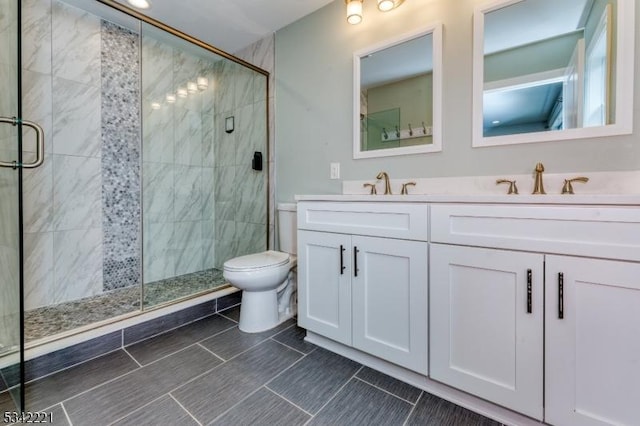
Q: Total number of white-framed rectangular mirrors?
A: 2